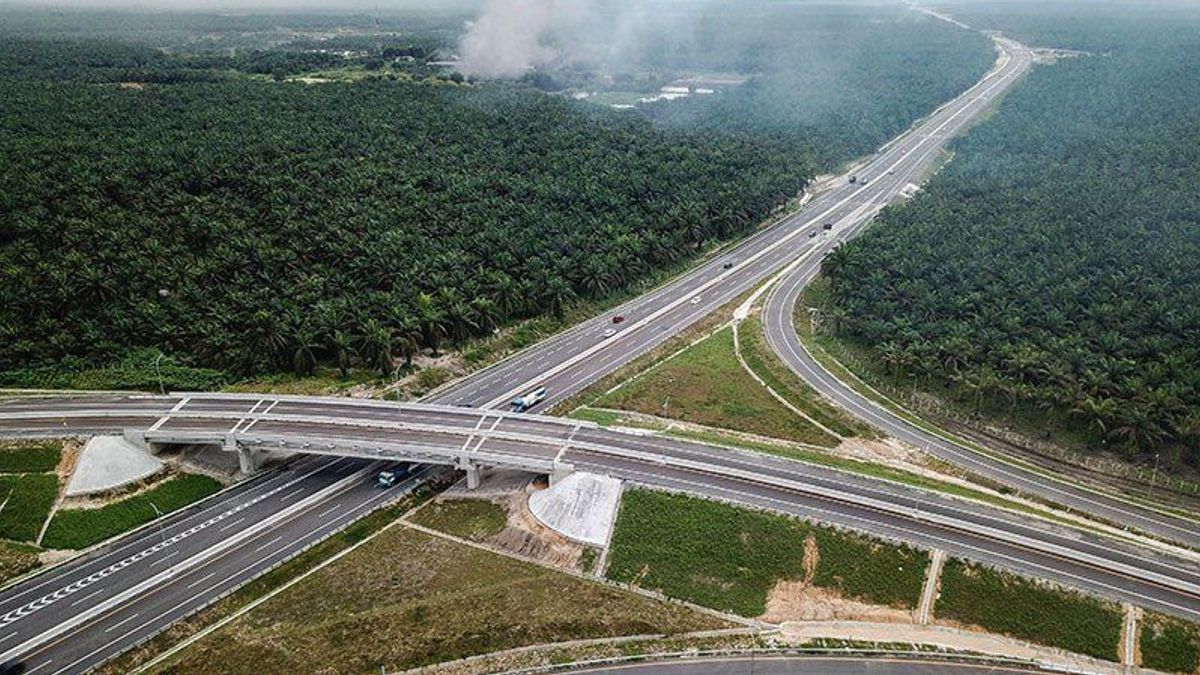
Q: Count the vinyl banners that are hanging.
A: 0